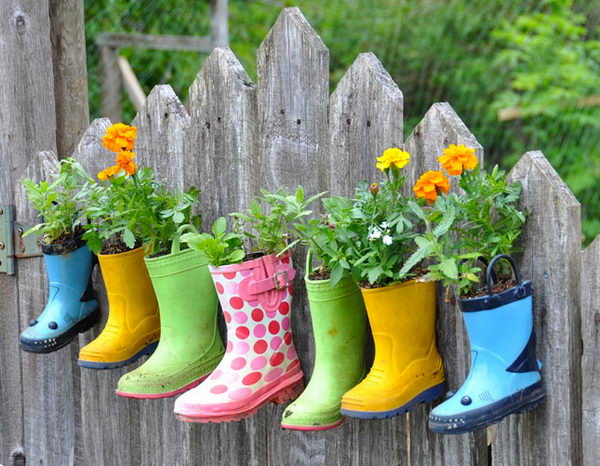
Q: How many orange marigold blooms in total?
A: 5